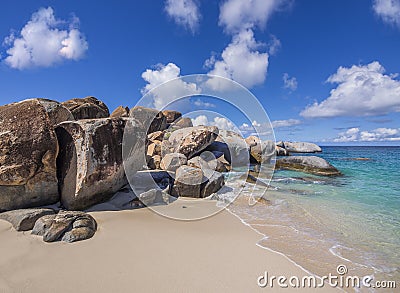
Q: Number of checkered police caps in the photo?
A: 0